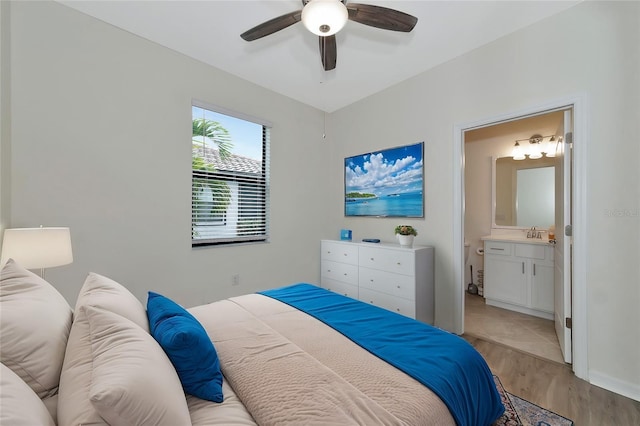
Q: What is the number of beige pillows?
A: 4